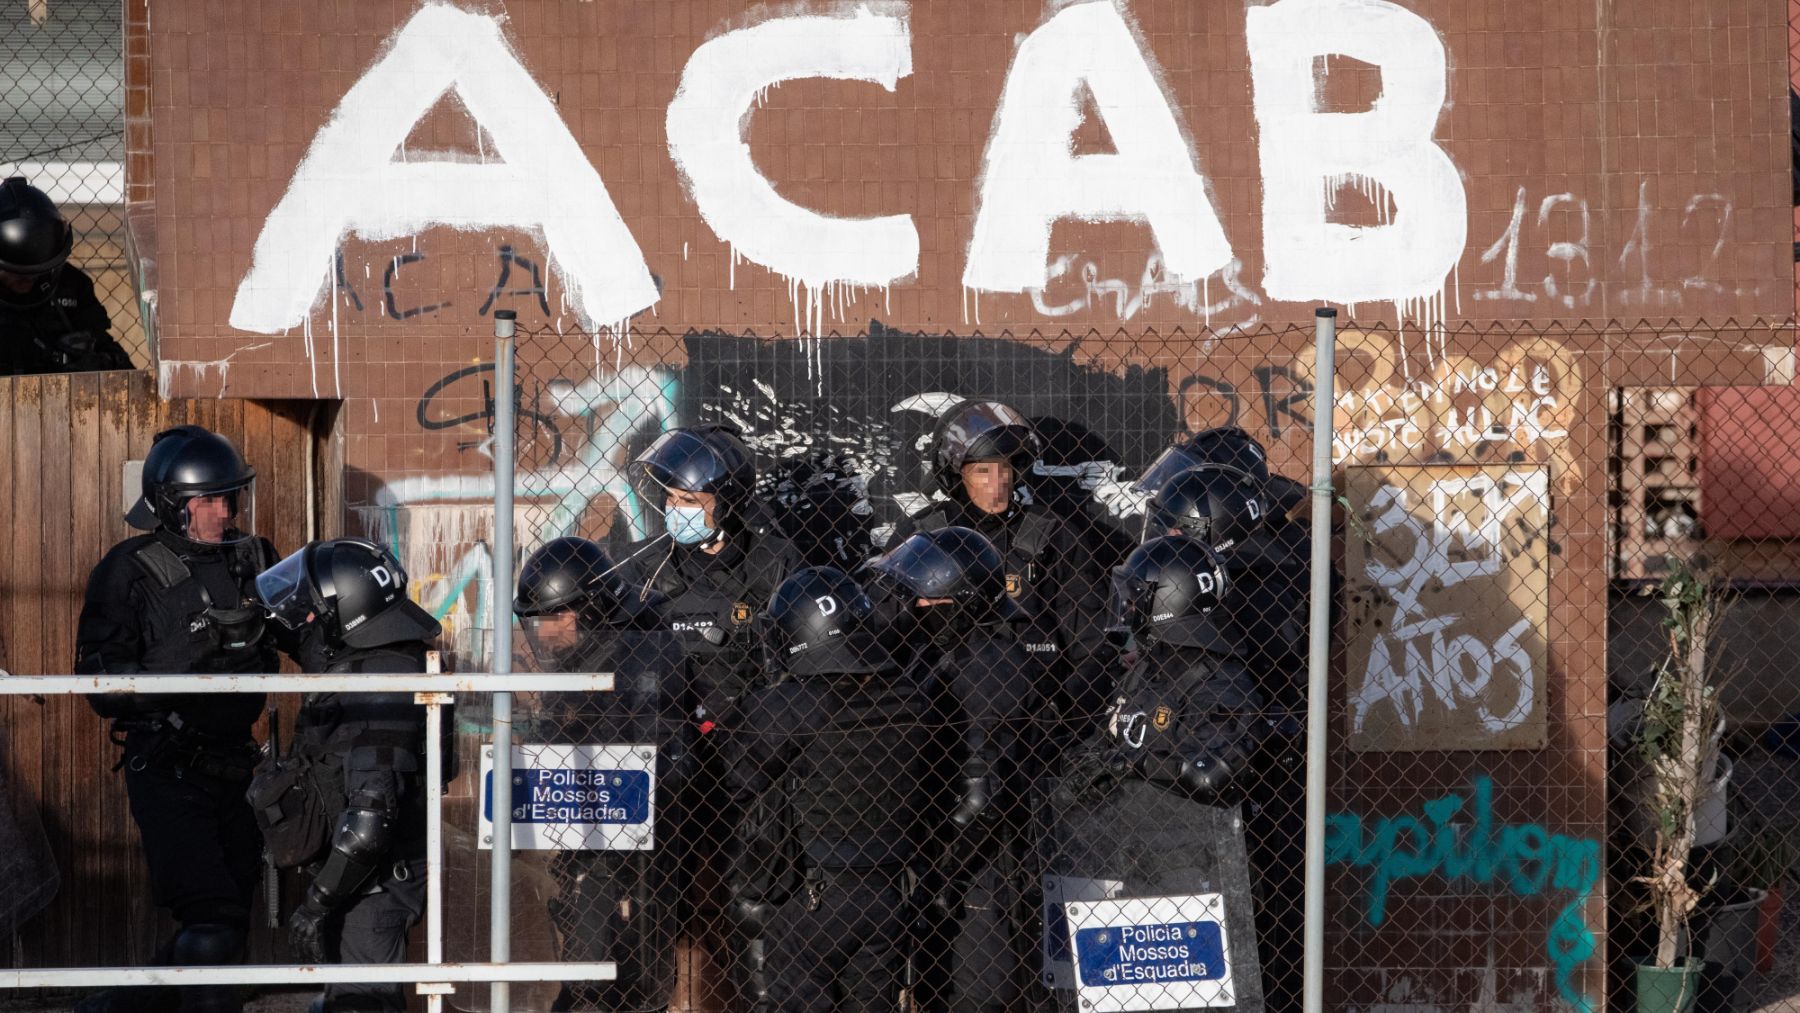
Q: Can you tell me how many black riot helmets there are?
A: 11